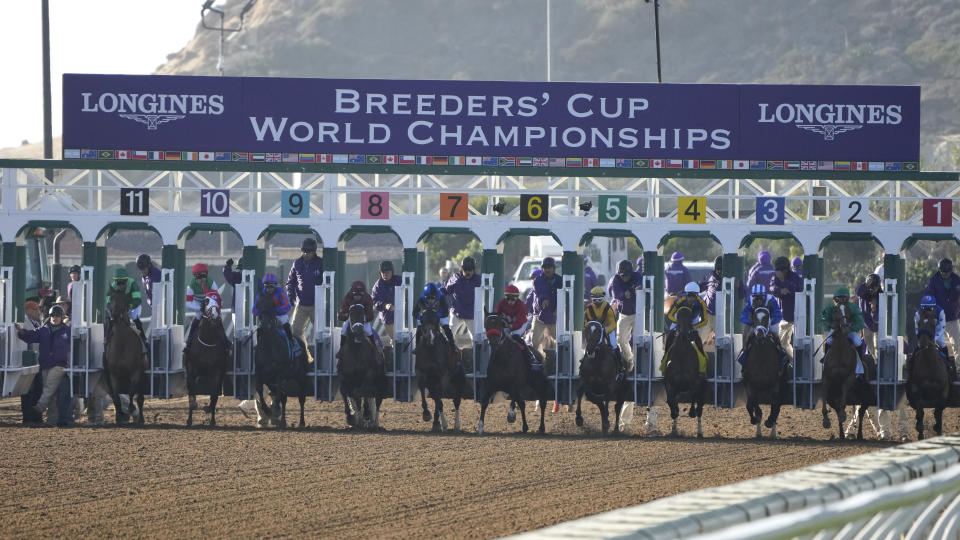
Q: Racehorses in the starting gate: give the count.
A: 11